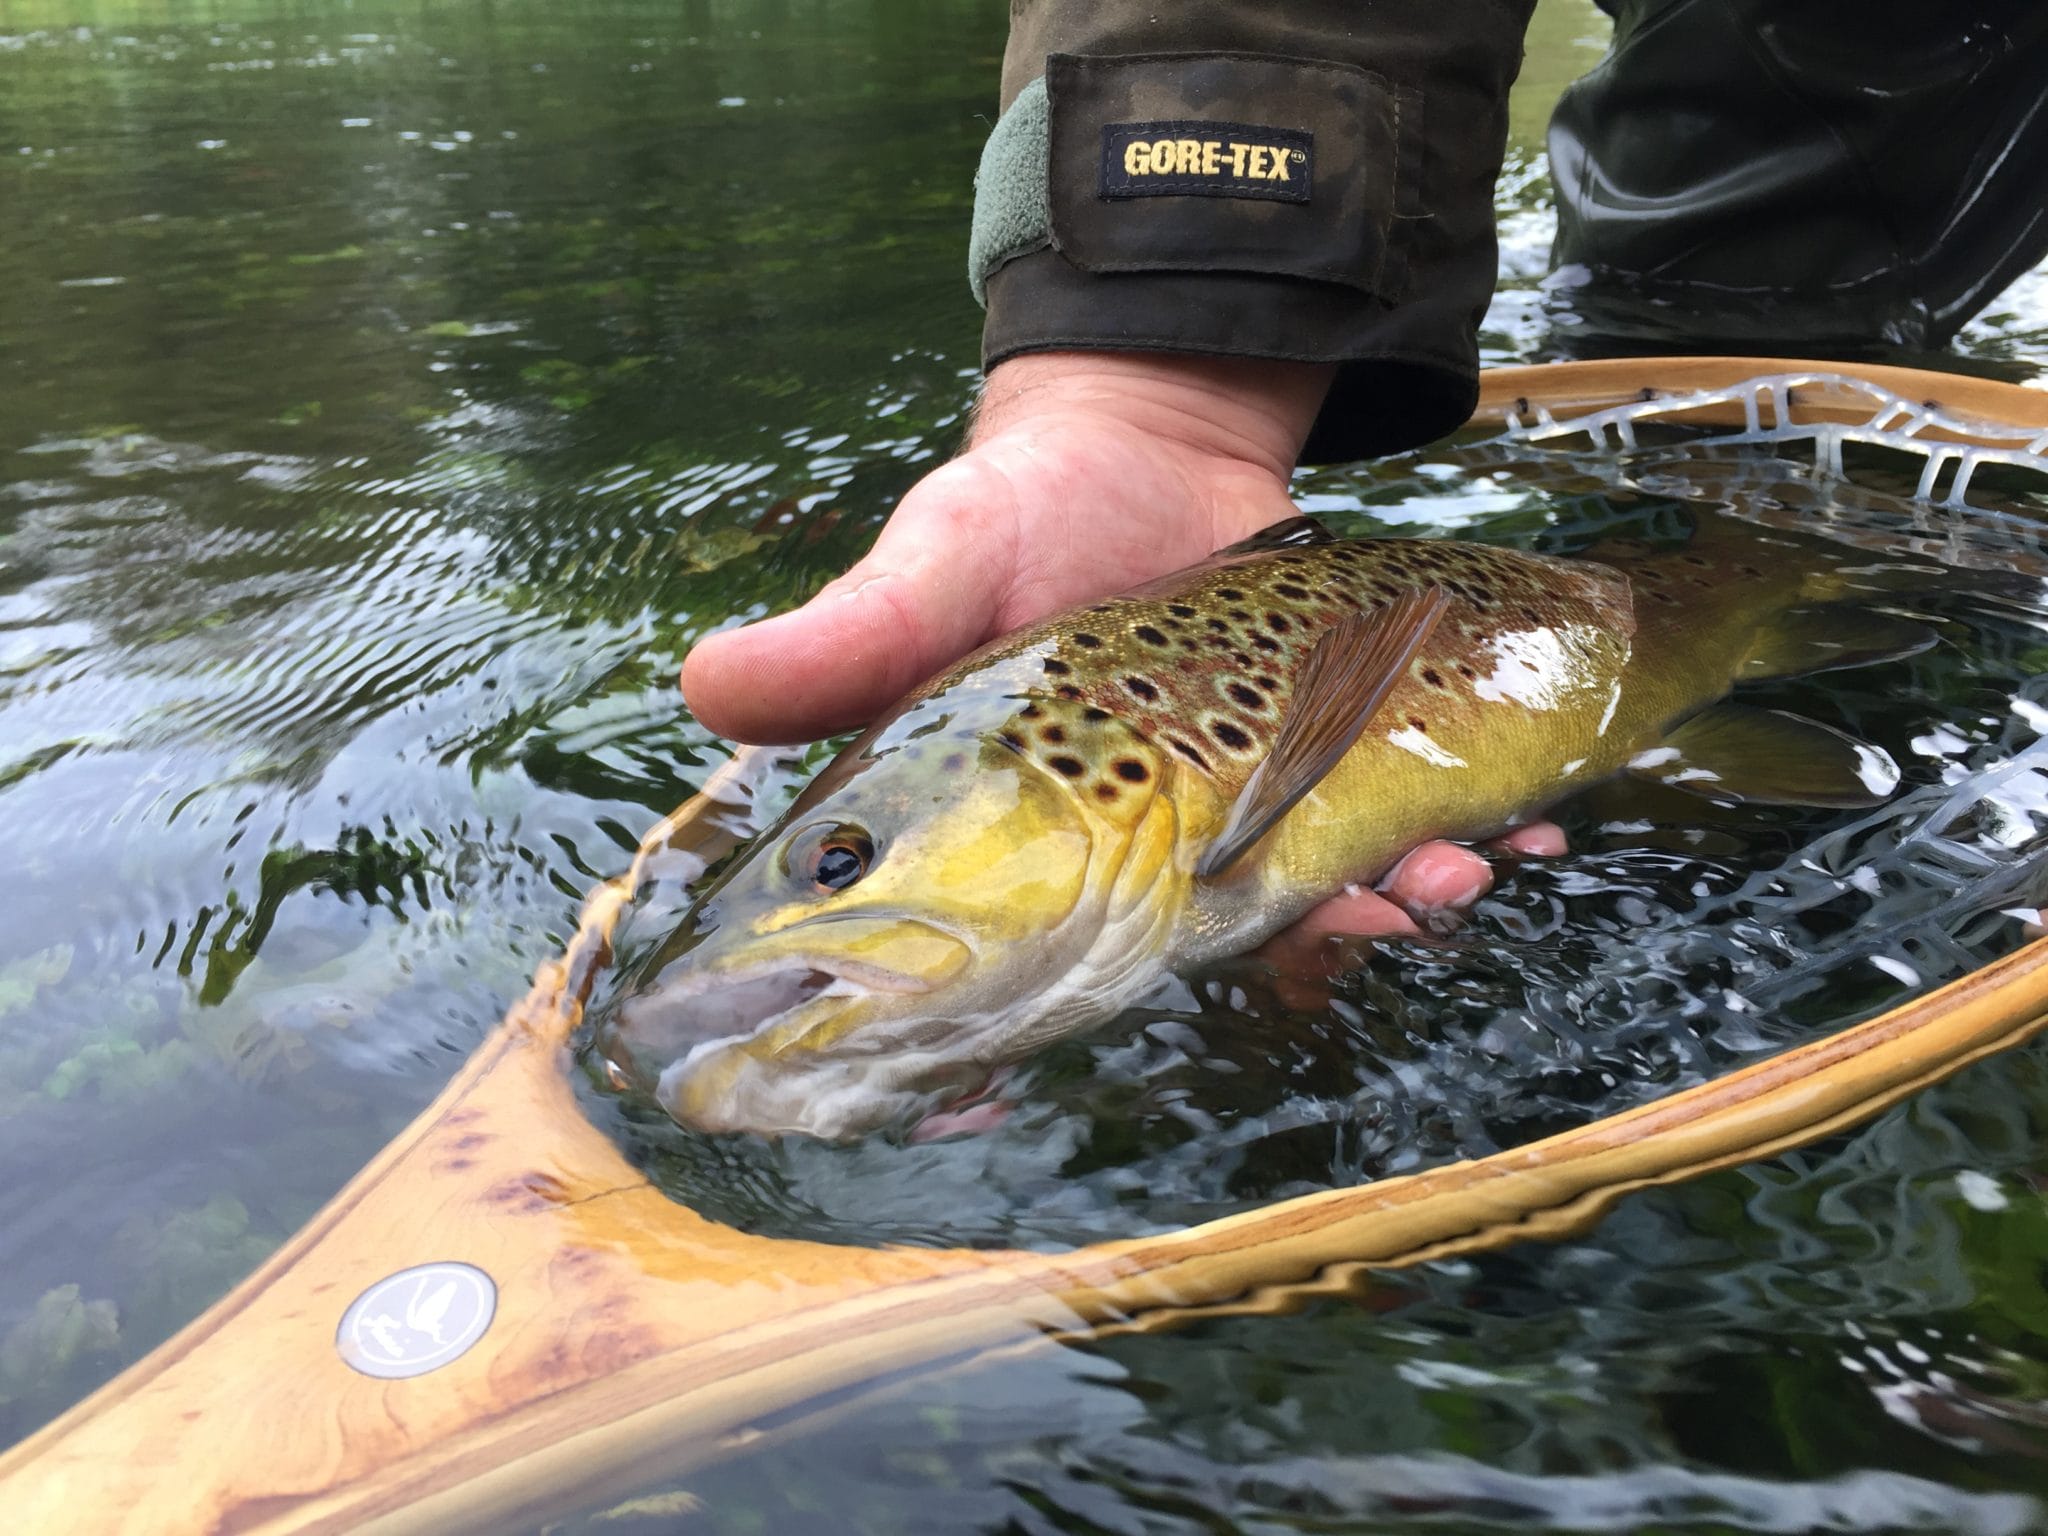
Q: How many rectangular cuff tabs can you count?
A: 1